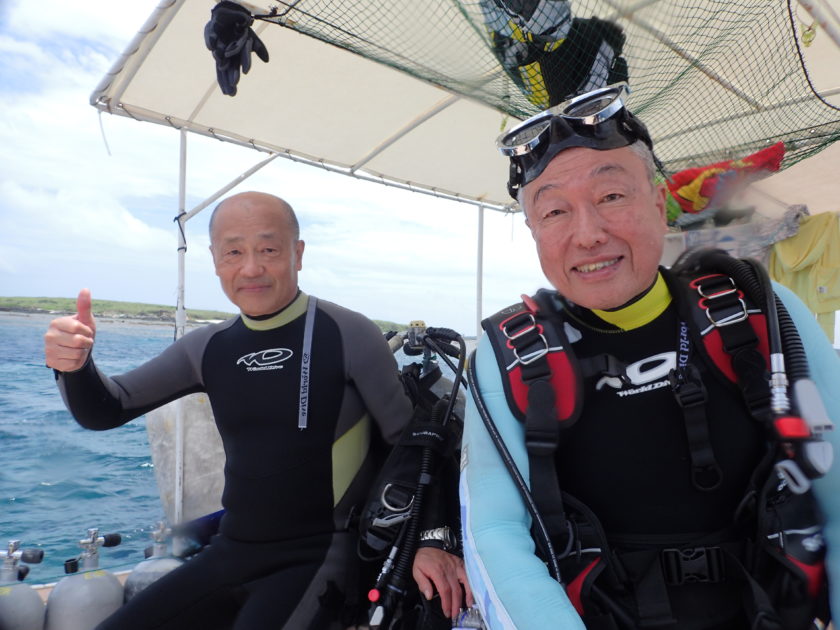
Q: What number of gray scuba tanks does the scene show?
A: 3